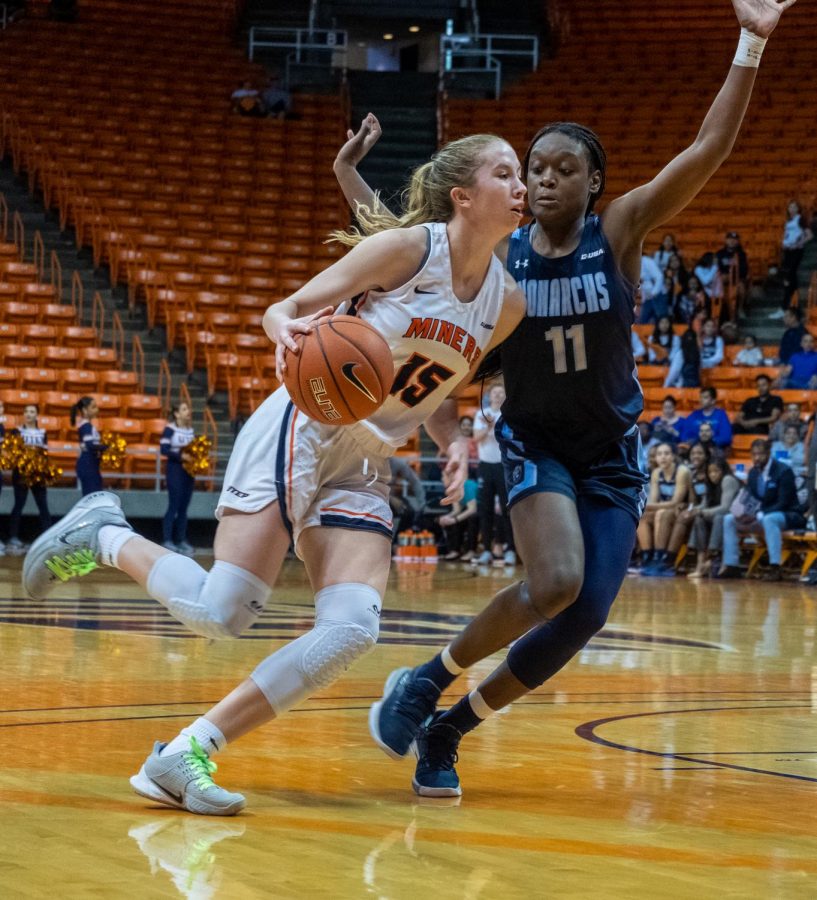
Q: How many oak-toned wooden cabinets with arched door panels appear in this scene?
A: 0